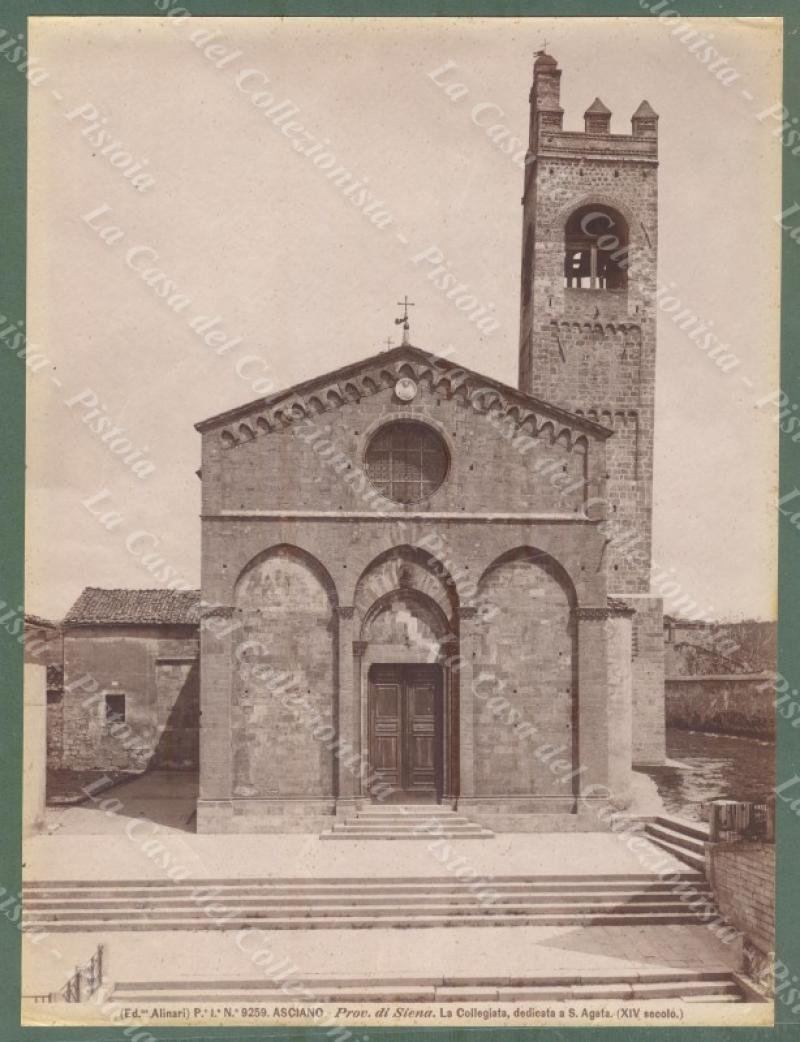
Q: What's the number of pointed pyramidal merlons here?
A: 2